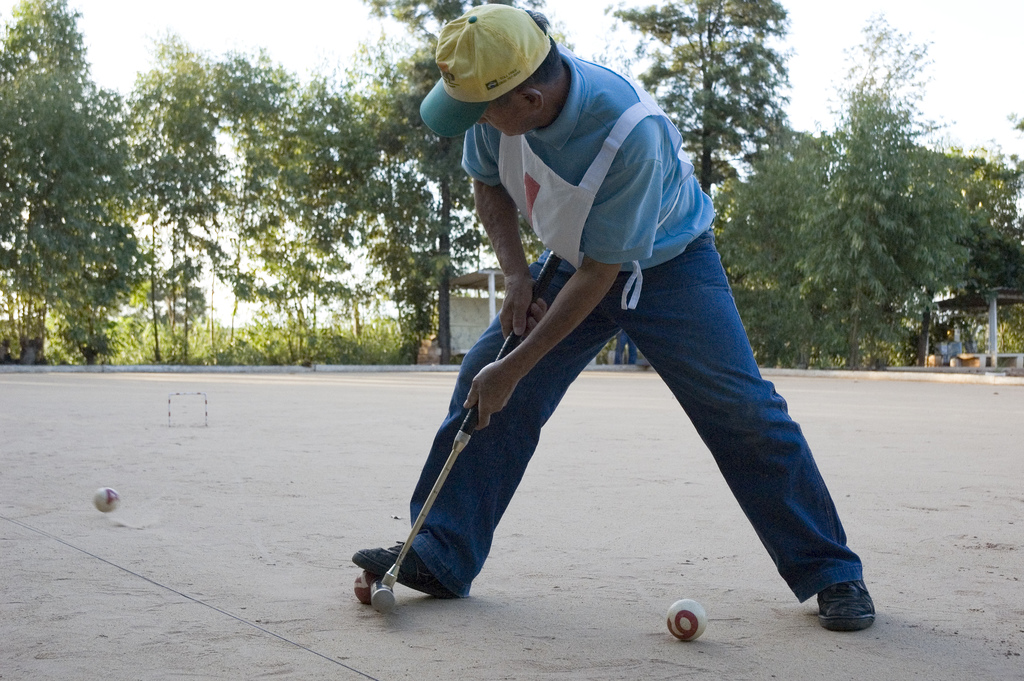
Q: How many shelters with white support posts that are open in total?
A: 2